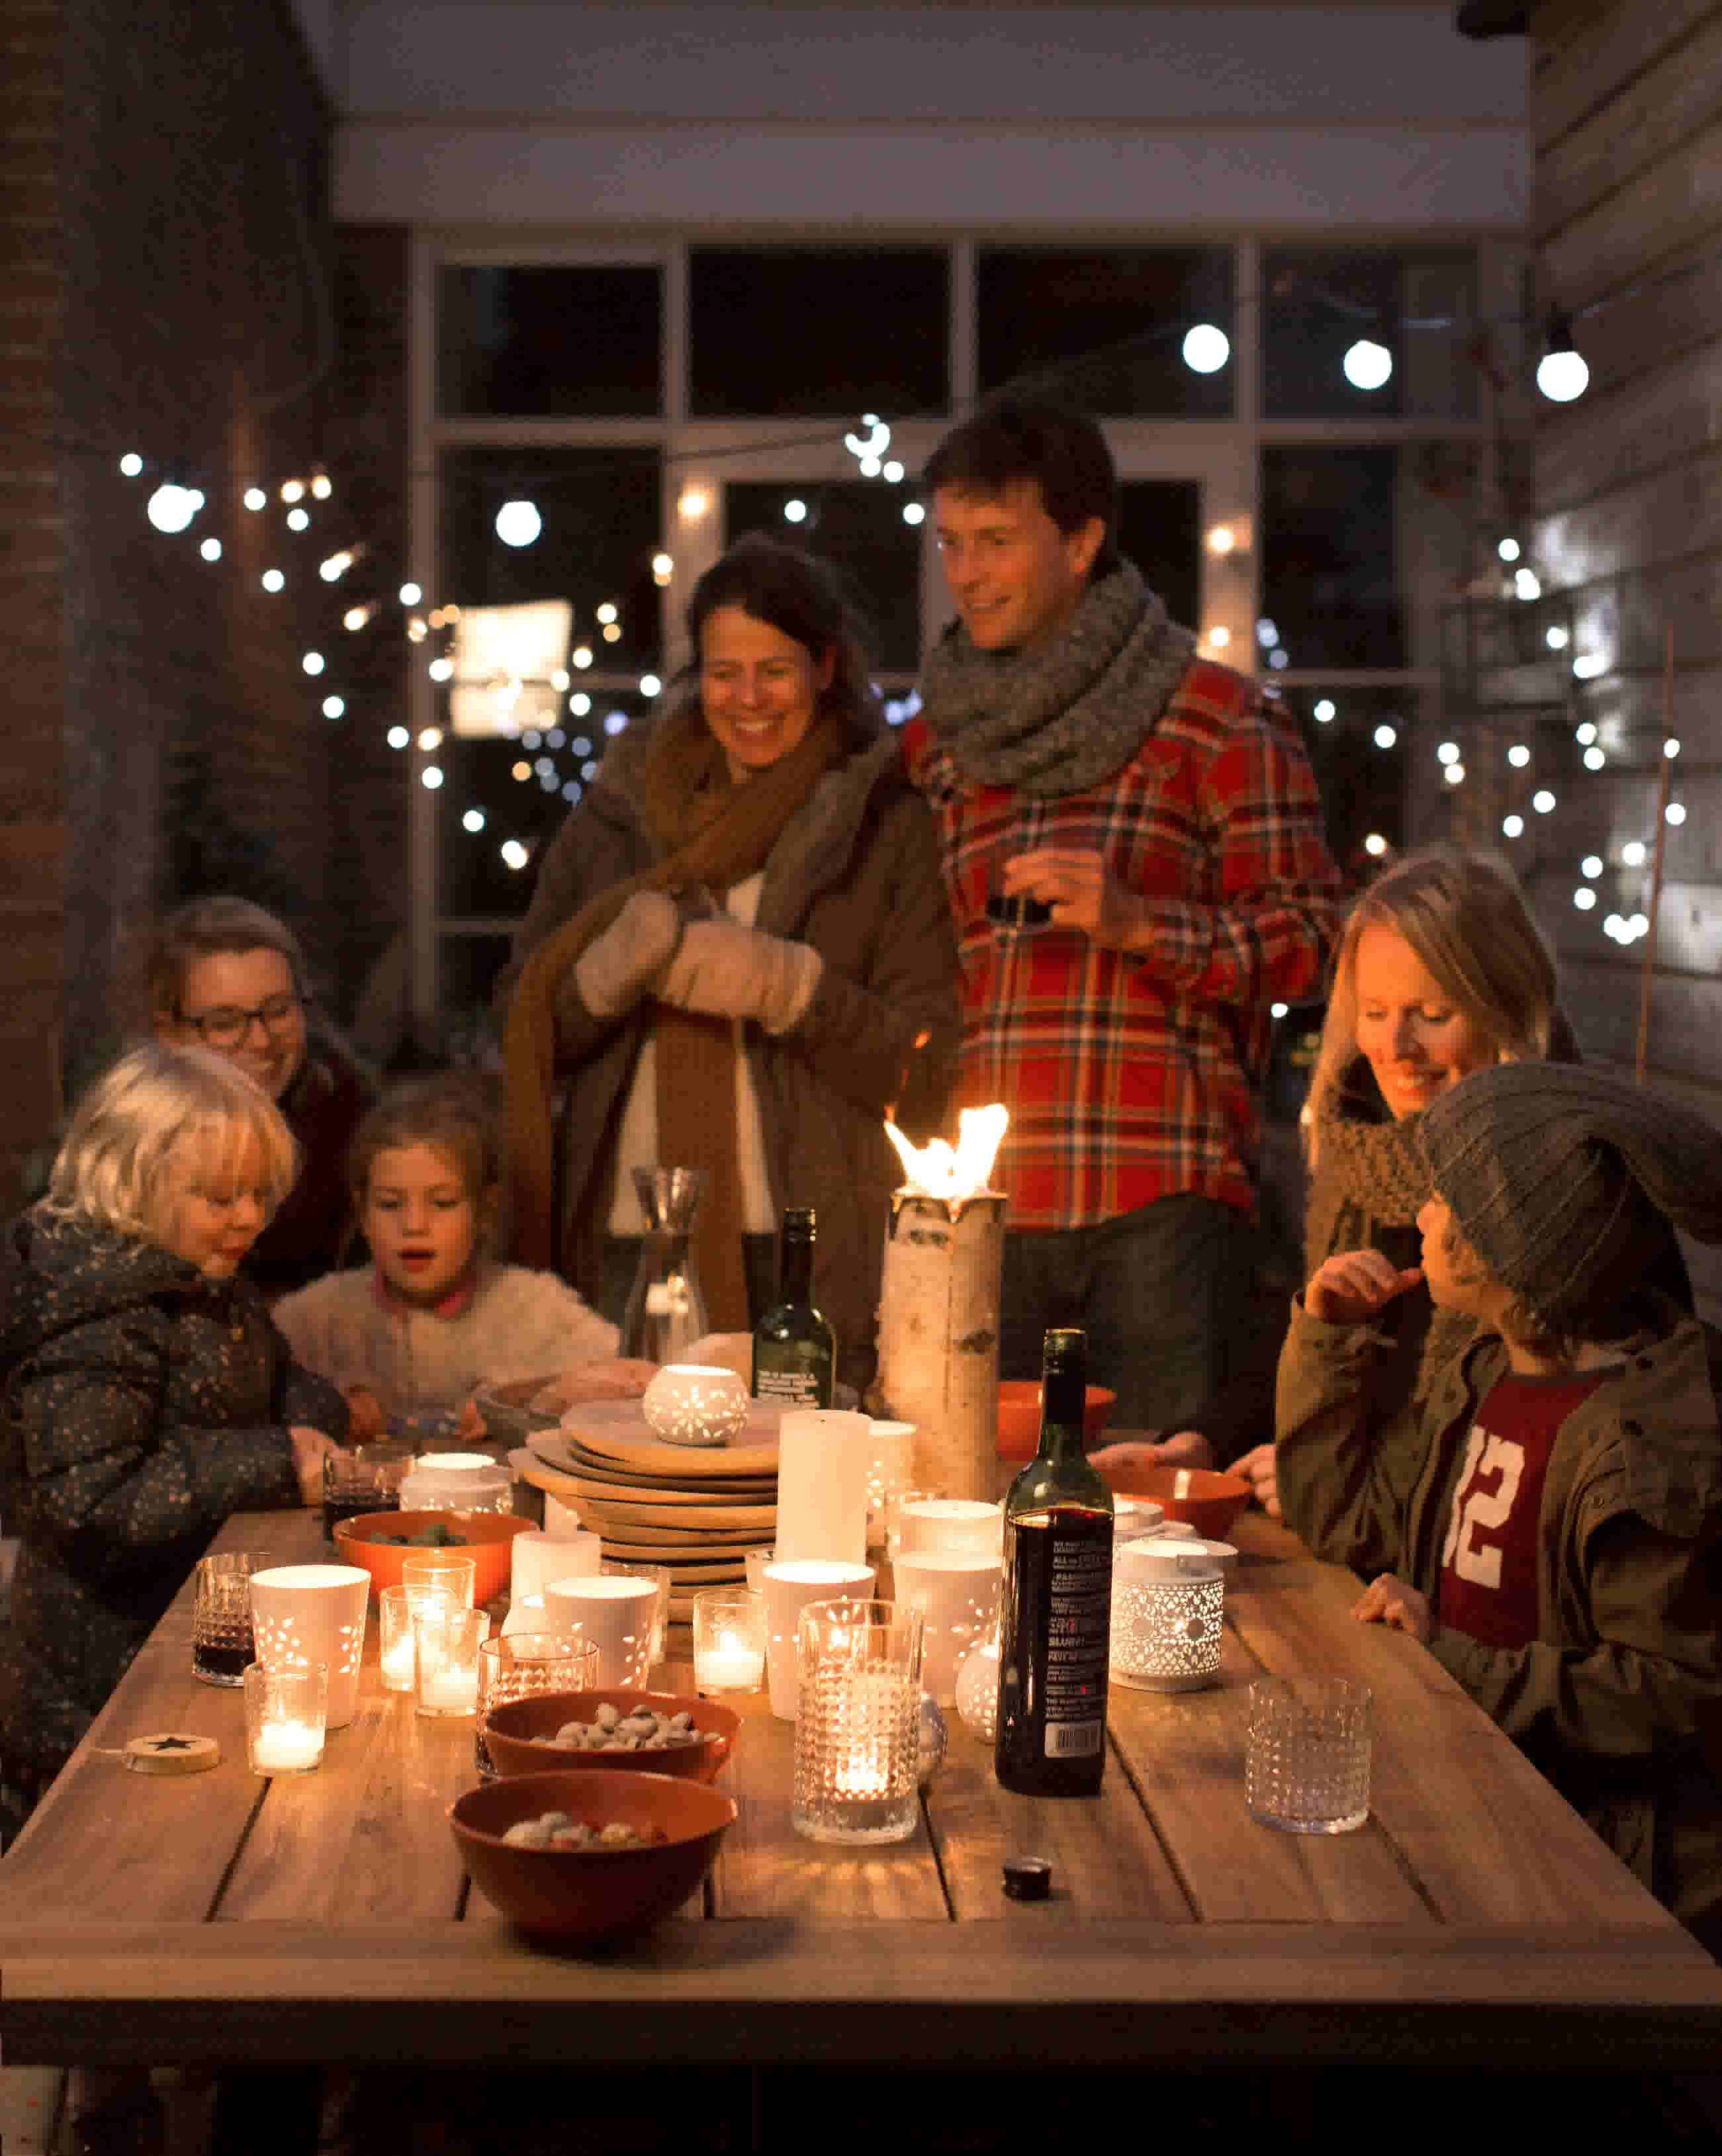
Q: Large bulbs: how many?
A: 5